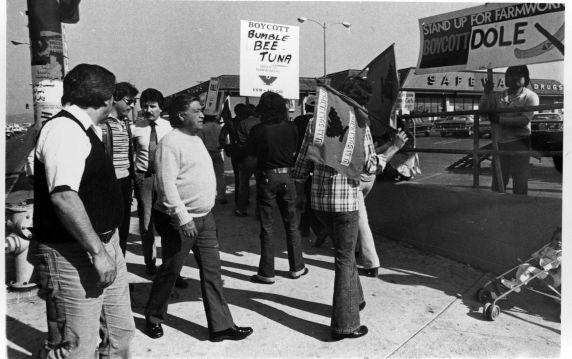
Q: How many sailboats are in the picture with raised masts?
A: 0